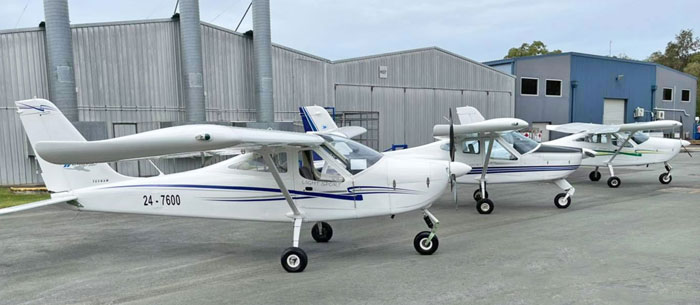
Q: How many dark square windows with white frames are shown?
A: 4